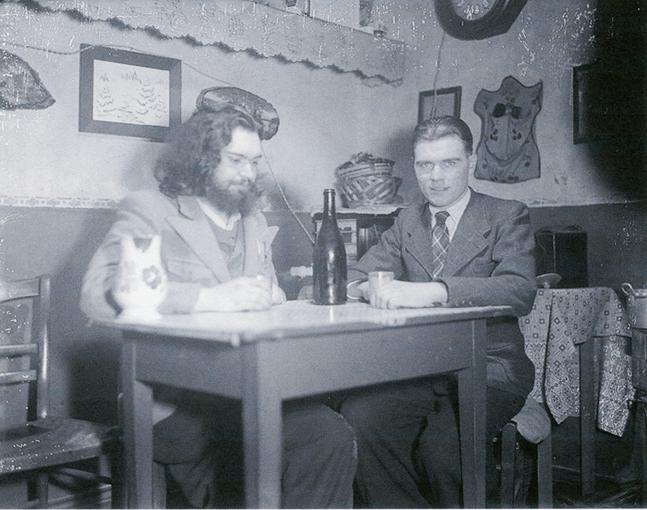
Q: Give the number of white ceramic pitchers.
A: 1